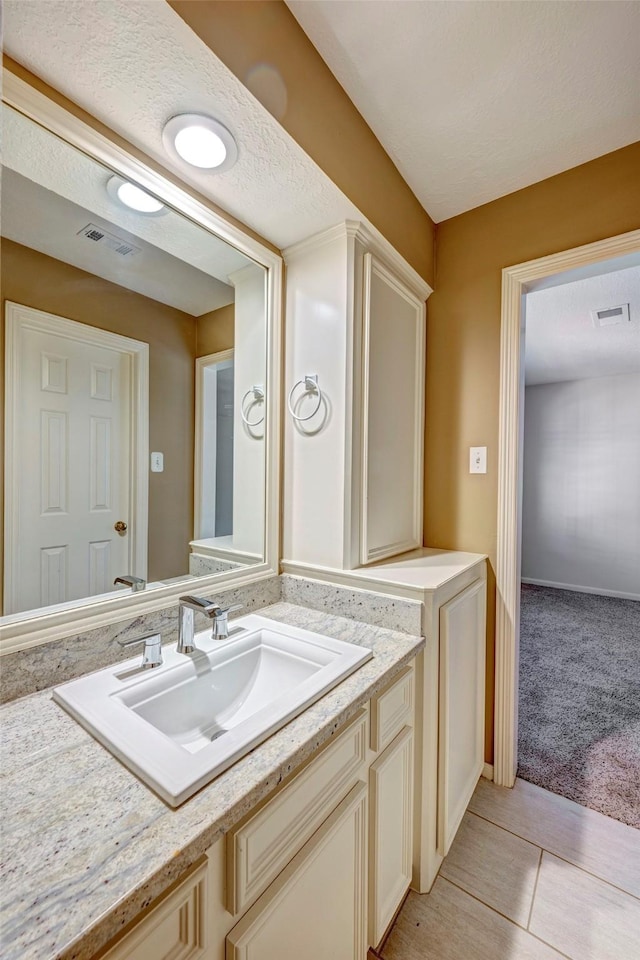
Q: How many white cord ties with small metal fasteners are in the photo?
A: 0